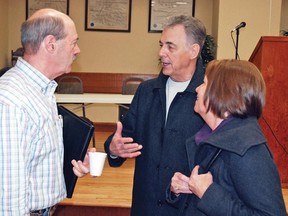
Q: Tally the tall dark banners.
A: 0